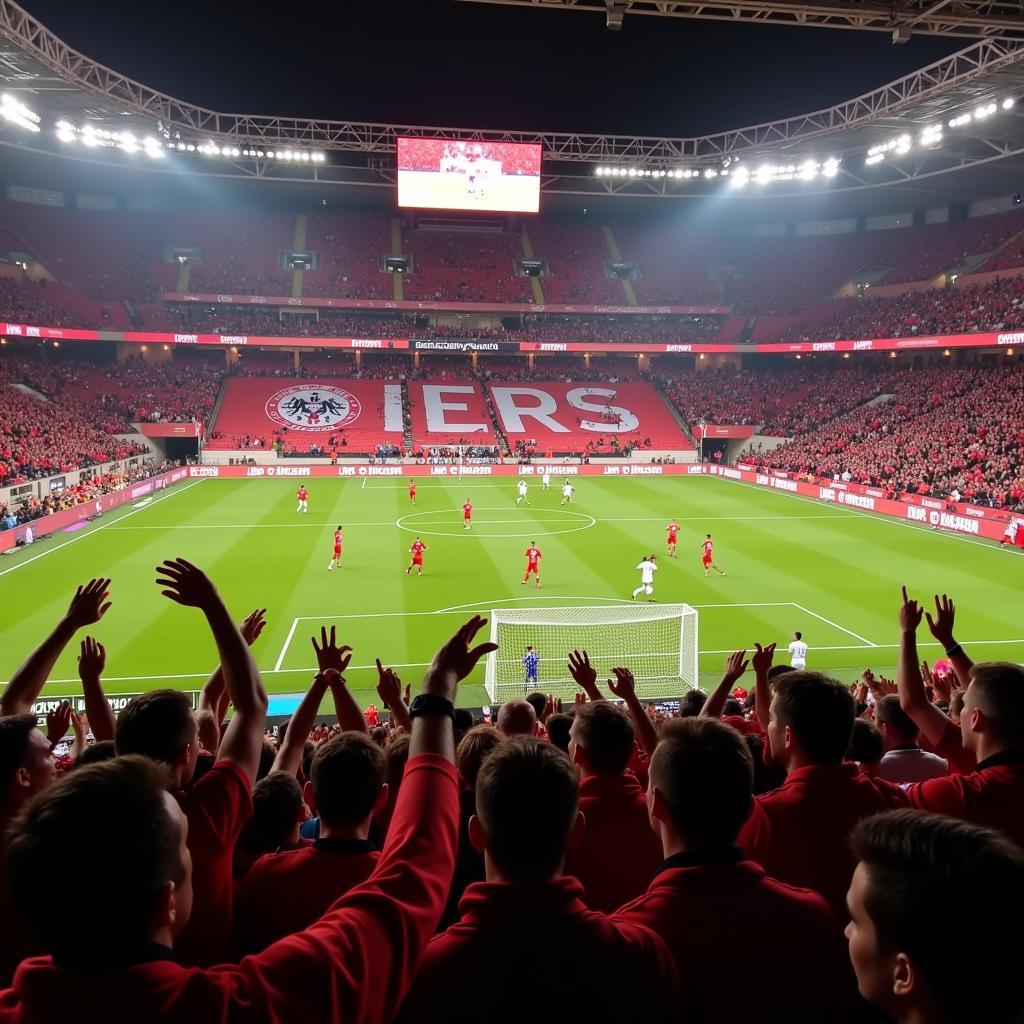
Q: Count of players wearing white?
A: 5